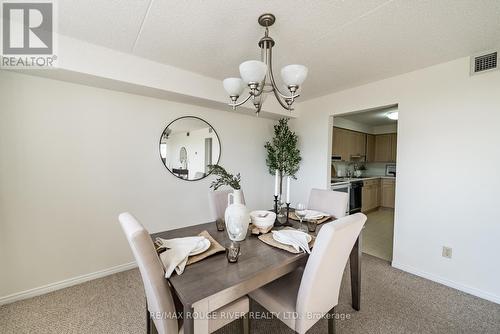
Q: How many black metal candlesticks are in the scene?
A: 2